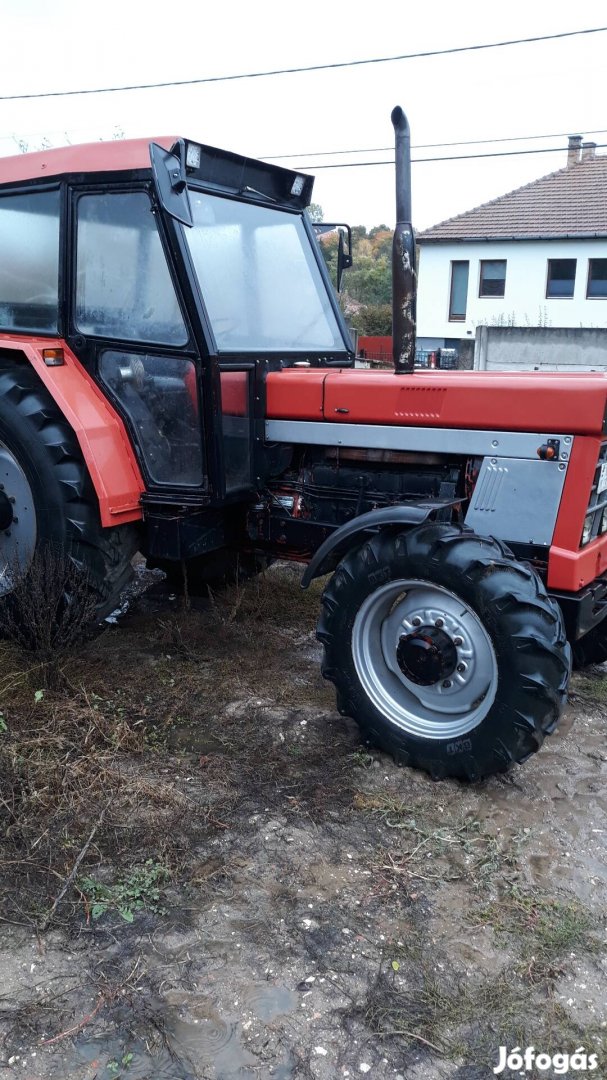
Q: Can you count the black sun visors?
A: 1